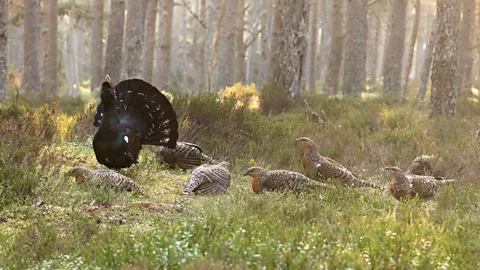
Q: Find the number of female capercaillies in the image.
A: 7